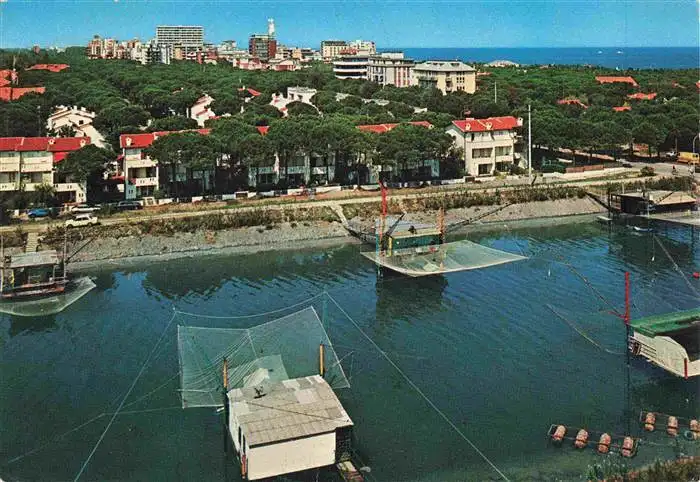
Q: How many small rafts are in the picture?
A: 2